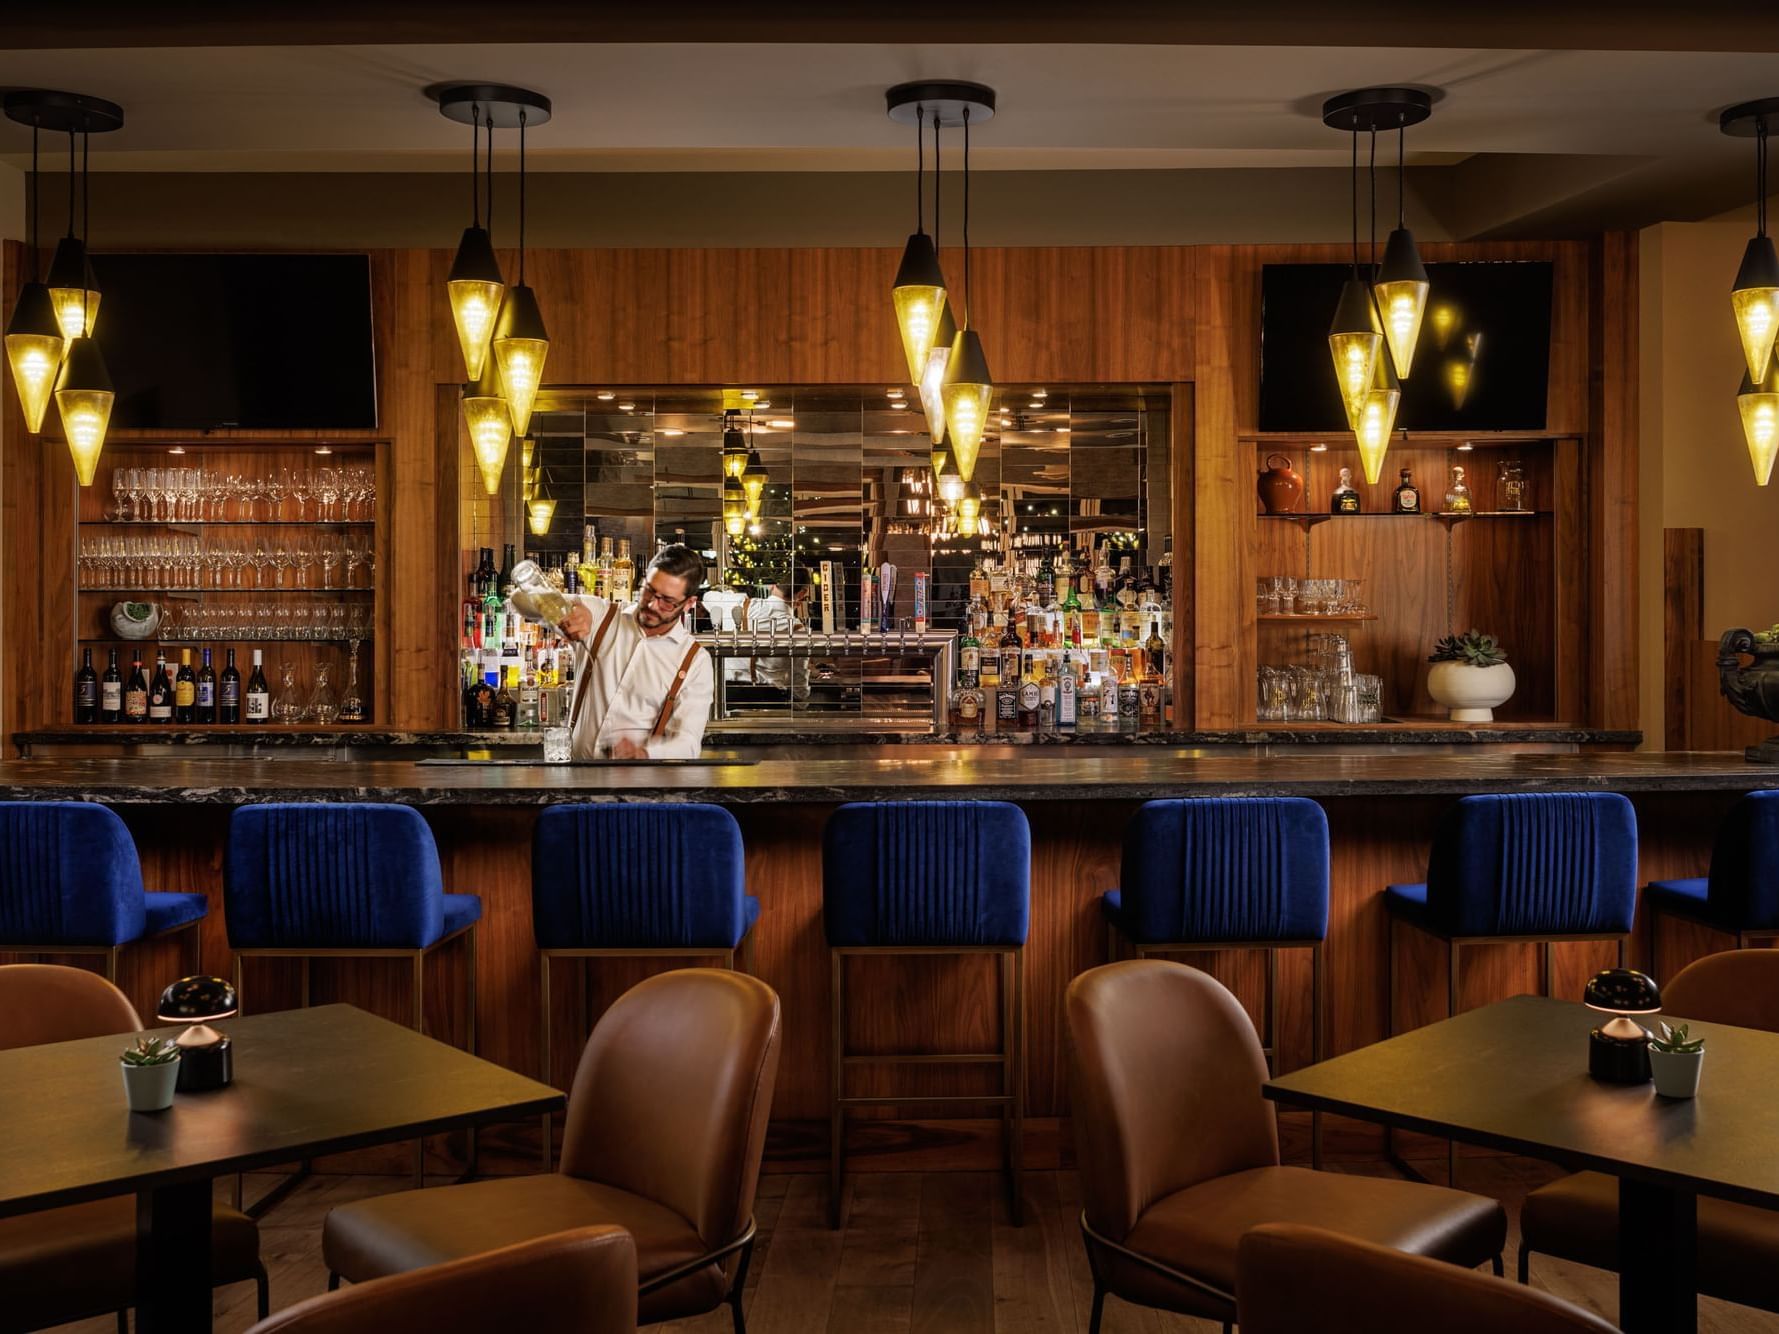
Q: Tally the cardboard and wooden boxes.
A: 0